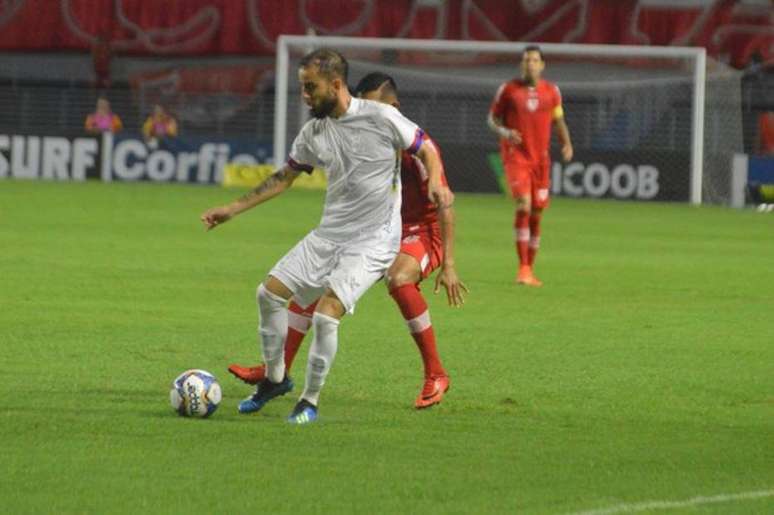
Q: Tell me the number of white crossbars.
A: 1